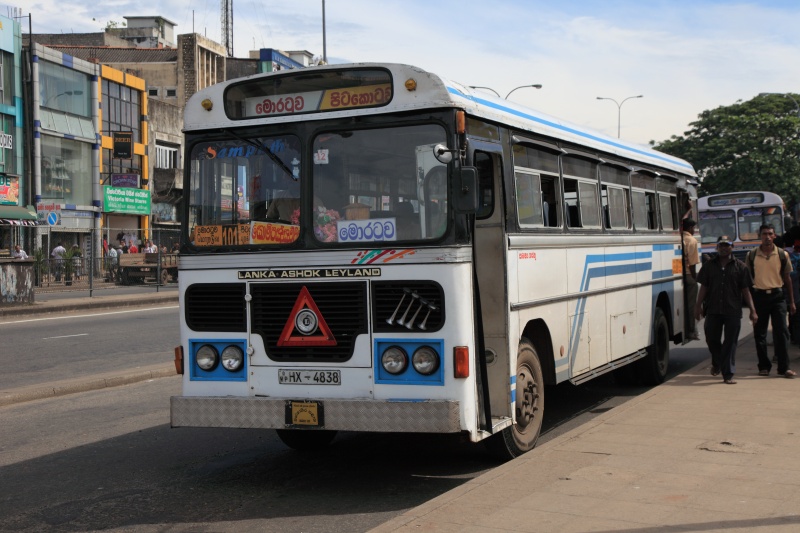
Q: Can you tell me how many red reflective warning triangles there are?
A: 1